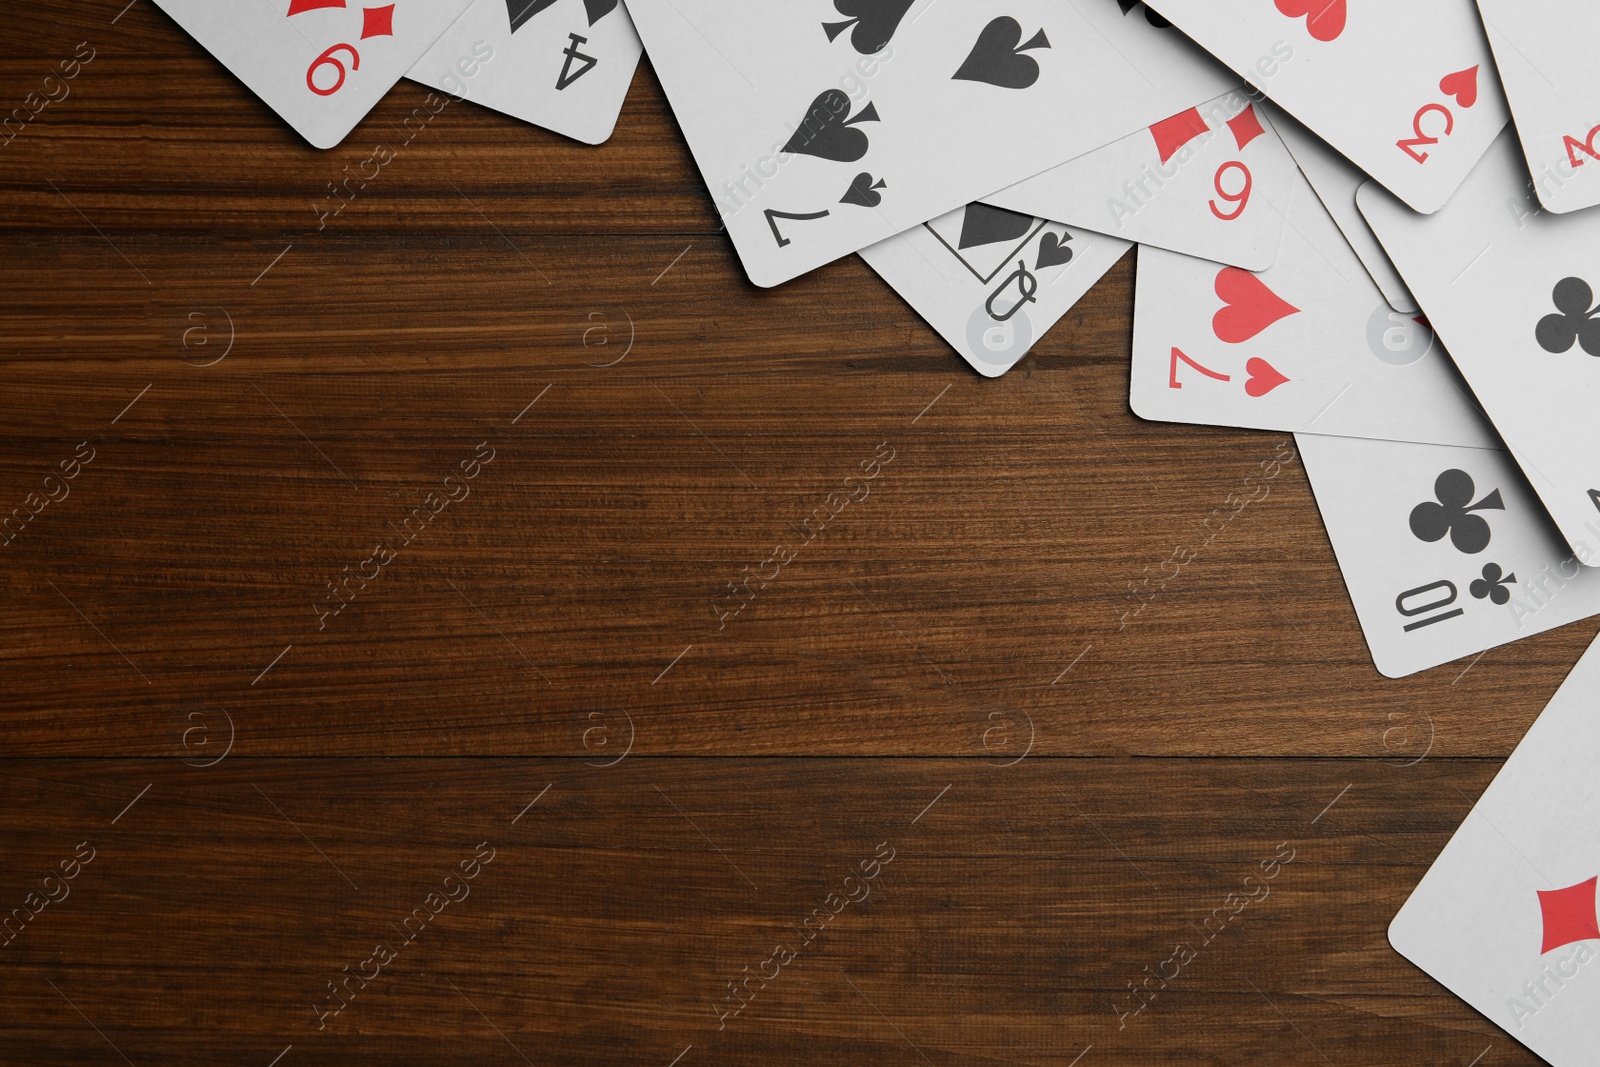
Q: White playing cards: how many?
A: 12